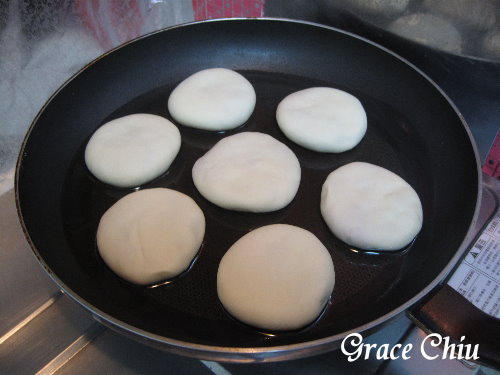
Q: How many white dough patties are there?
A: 7